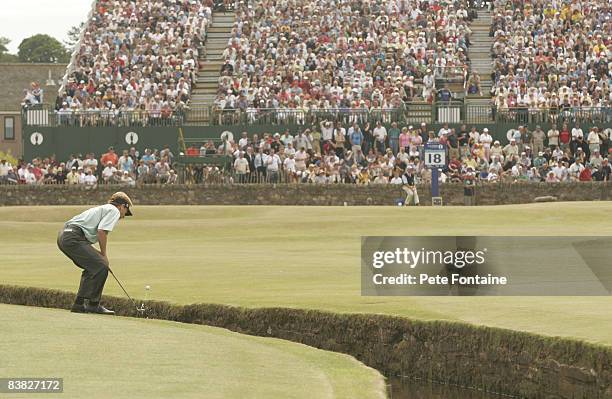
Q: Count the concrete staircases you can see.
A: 2